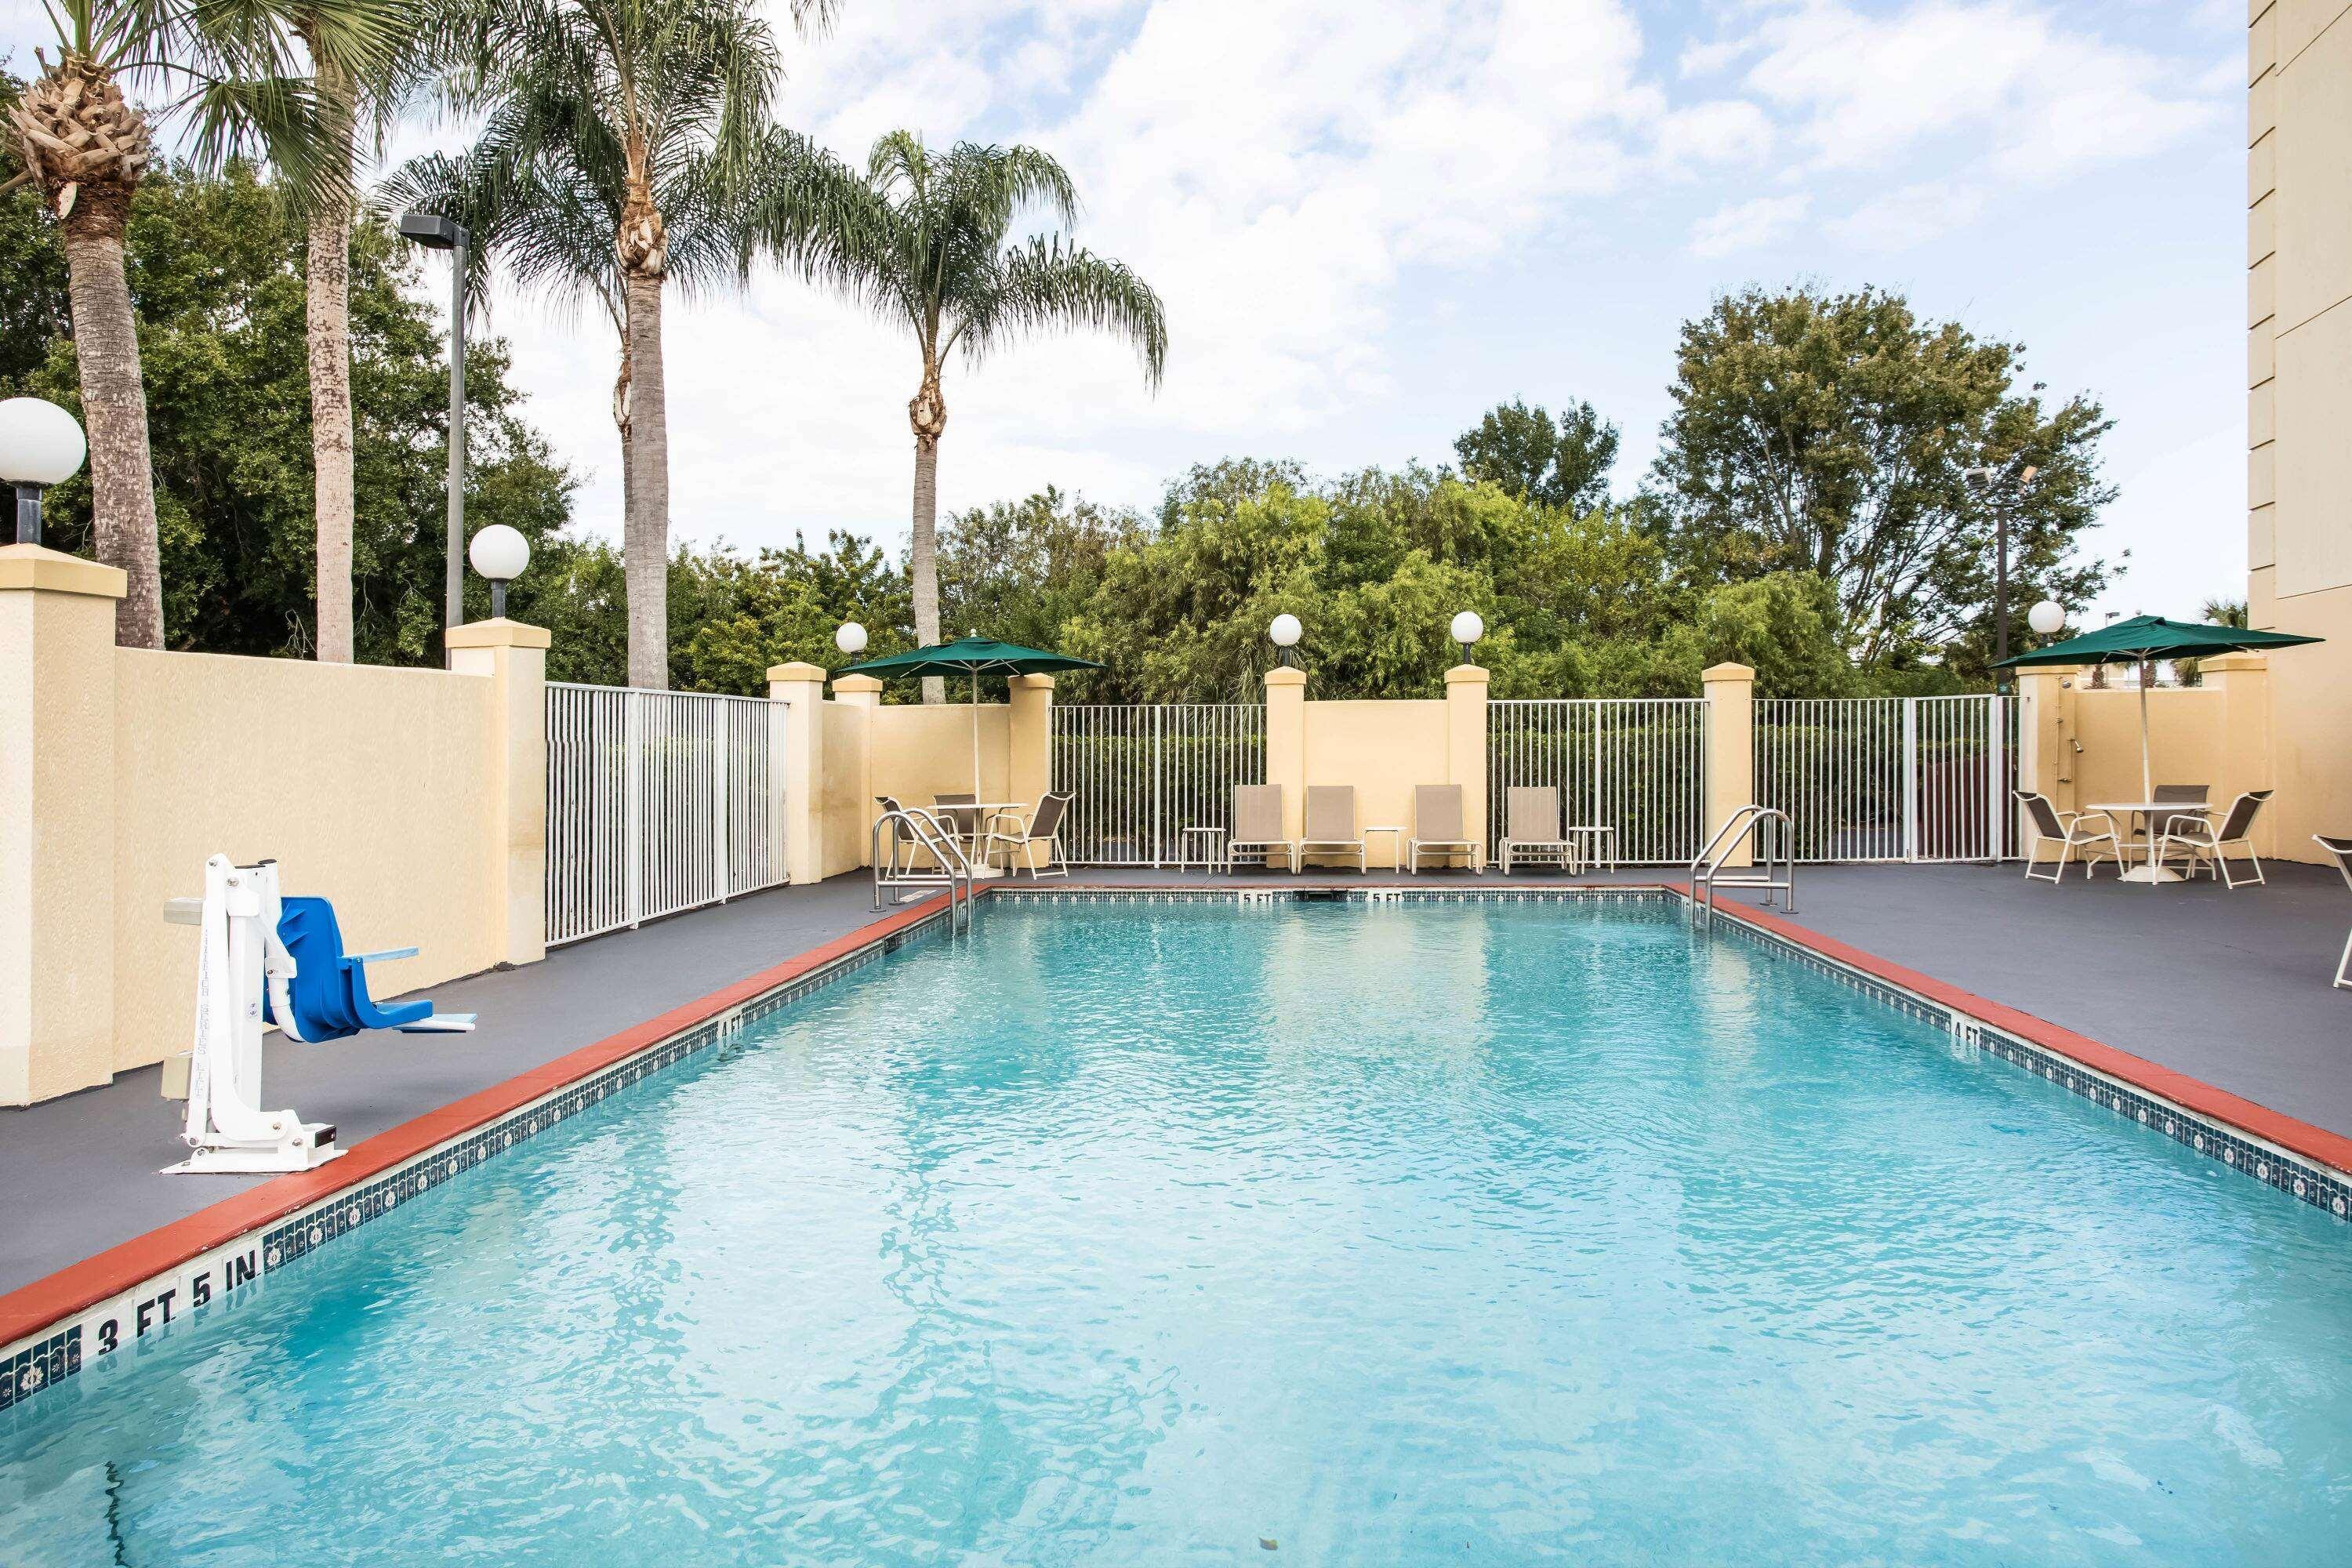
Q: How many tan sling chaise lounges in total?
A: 4